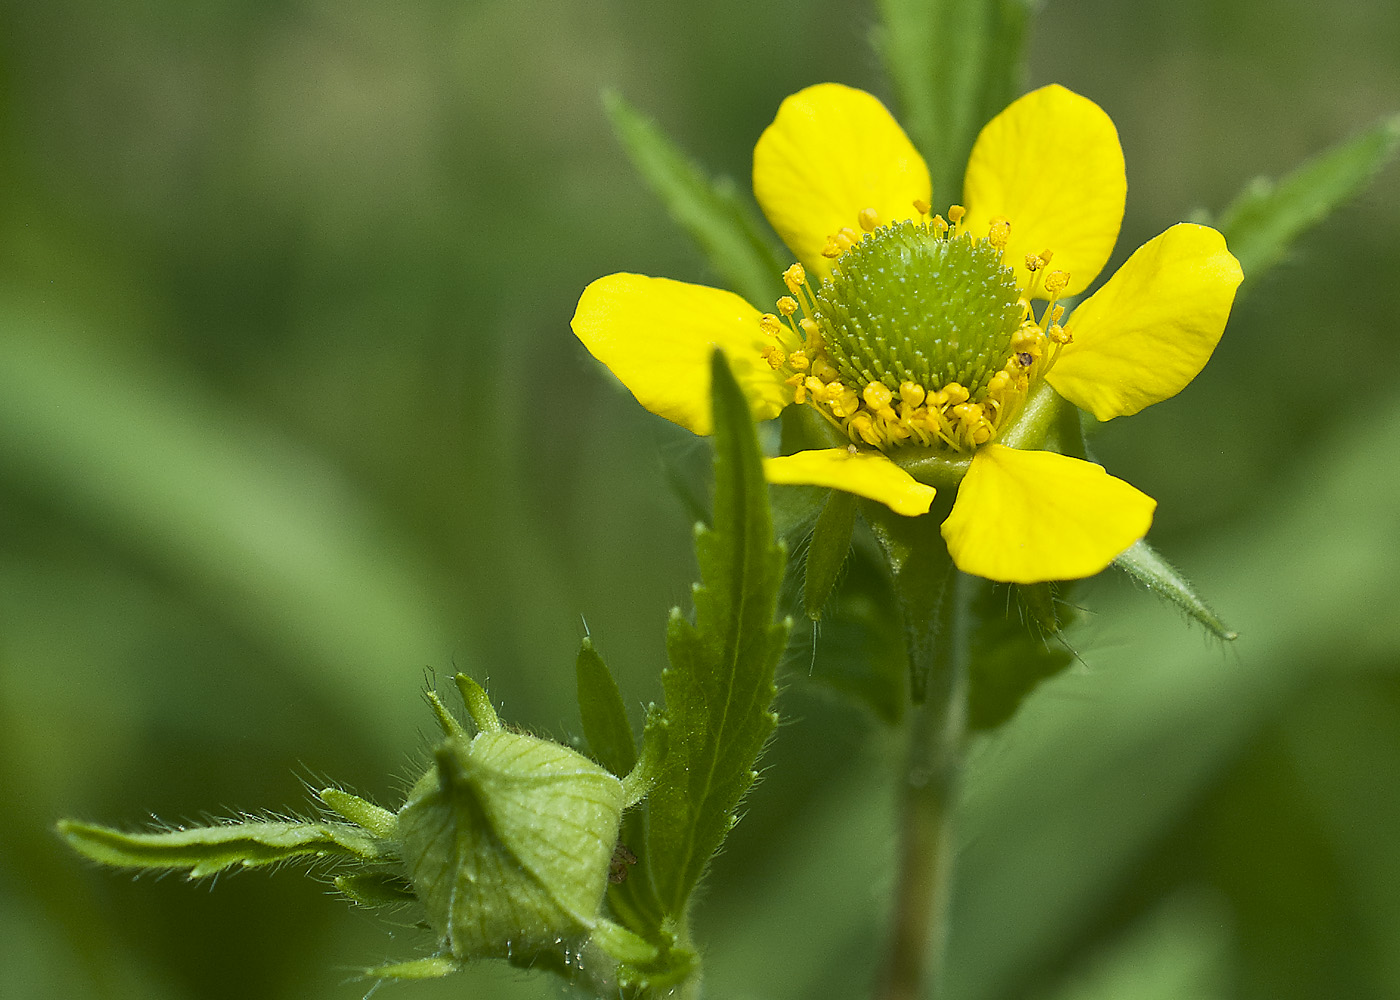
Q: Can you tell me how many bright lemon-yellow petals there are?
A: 6